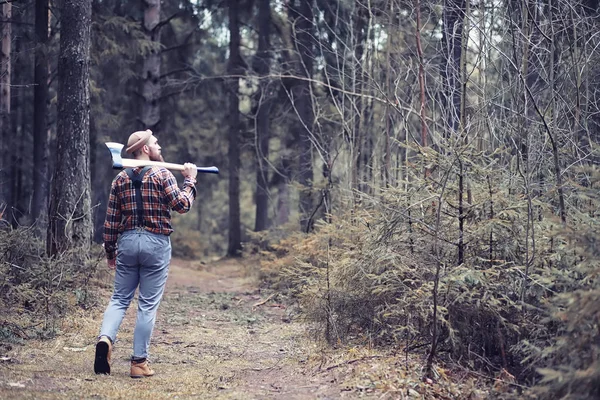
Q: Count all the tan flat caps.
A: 1